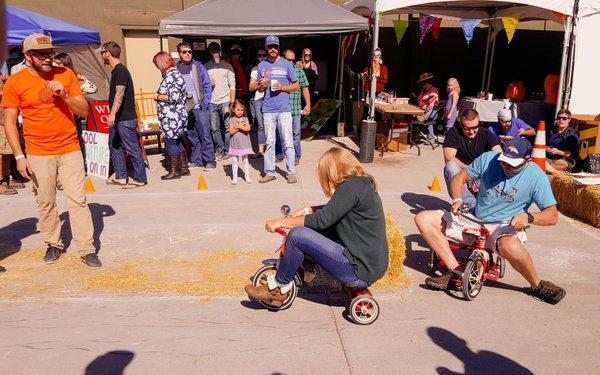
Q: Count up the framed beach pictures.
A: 0